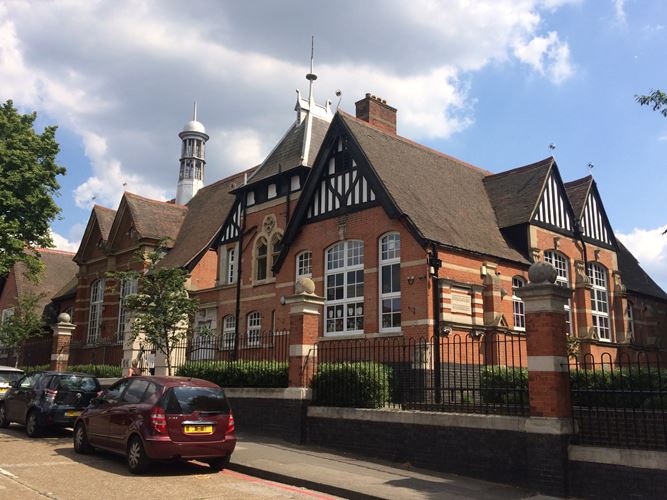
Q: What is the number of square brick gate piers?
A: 3